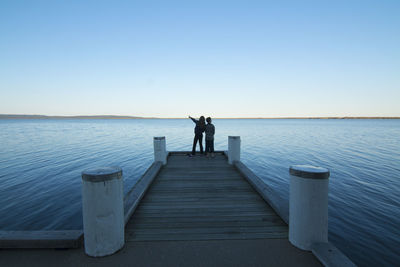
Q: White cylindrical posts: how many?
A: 4